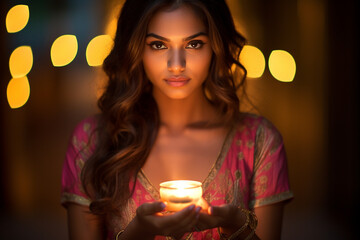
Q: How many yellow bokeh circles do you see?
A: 7